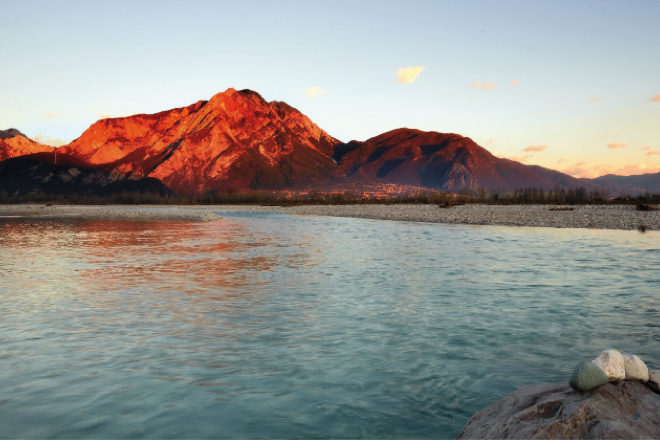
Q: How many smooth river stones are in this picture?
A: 3